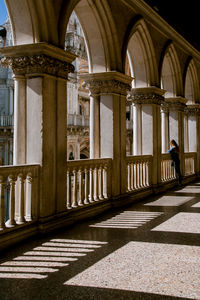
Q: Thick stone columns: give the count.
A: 5